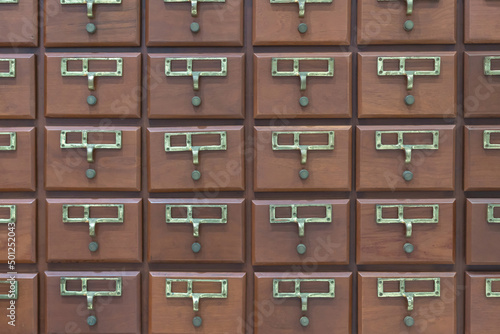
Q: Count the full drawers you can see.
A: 12